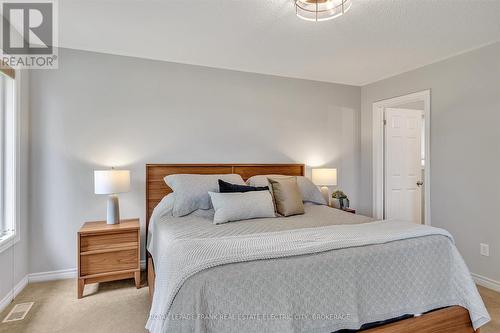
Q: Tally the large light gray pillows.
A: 2